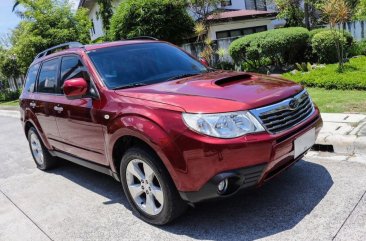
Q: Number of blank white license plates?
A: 1